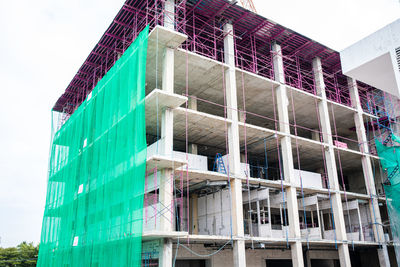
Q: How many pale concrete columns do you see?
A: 5